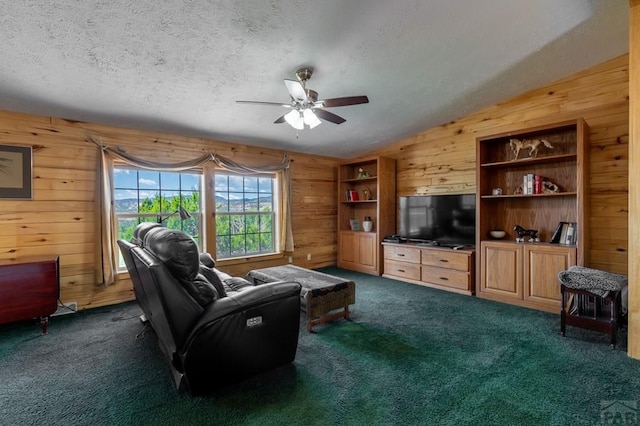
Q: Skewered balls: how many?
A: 0